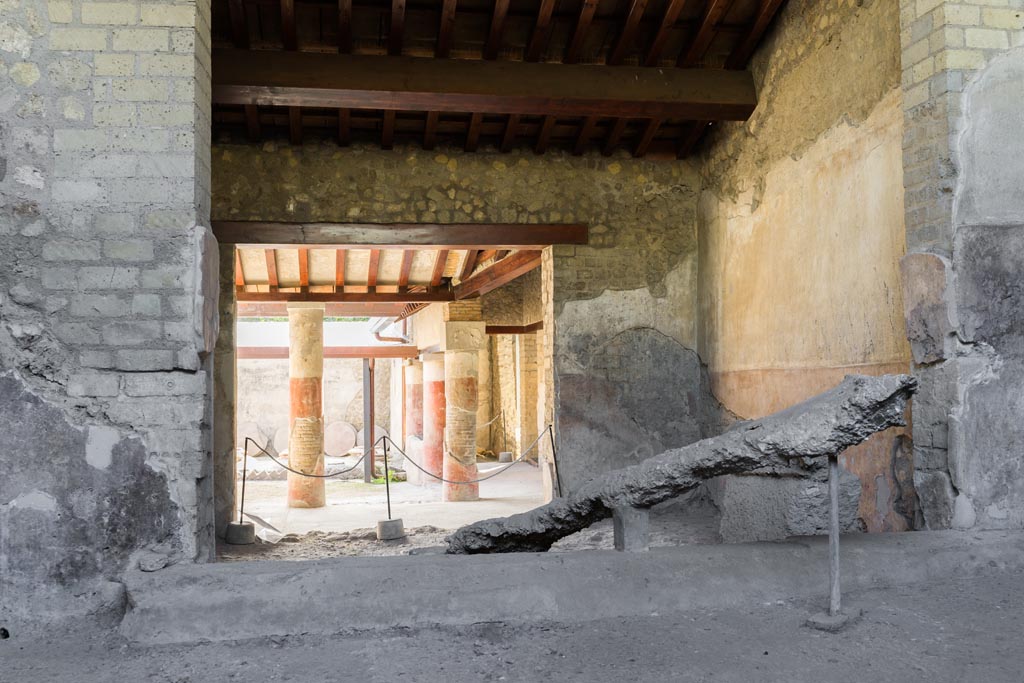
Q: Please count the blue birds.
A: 0